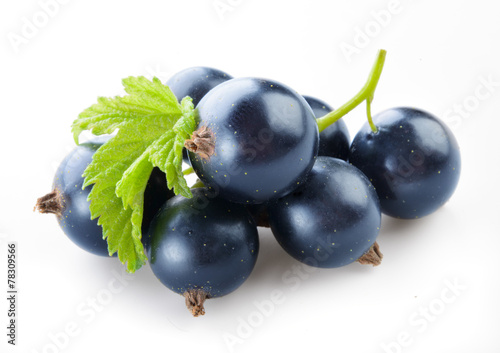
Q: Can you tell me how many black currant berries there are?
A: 7